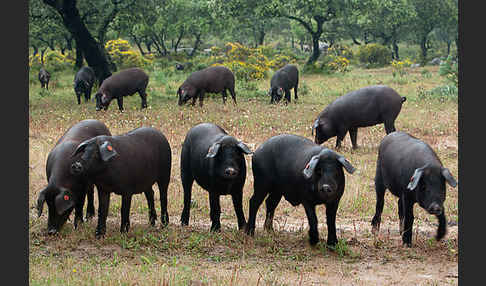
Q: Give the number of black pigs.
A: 11